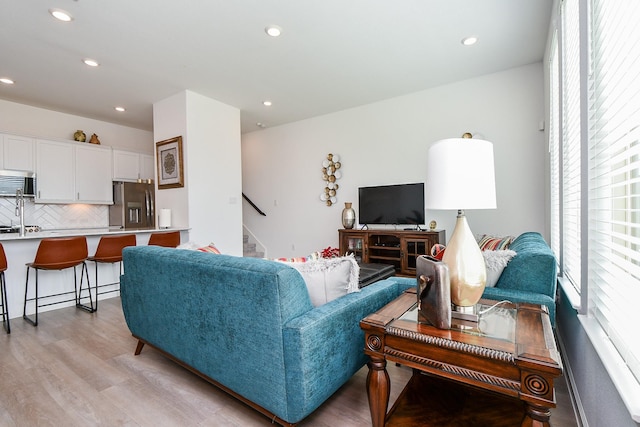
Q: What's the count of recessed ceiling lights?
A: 7